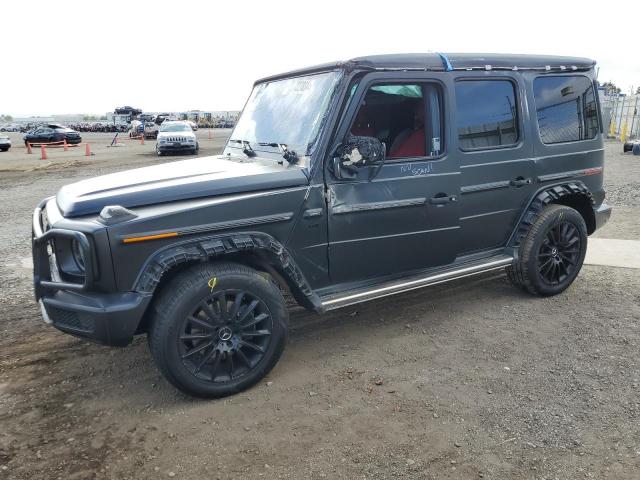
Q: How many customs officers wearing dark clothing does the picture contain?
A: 0